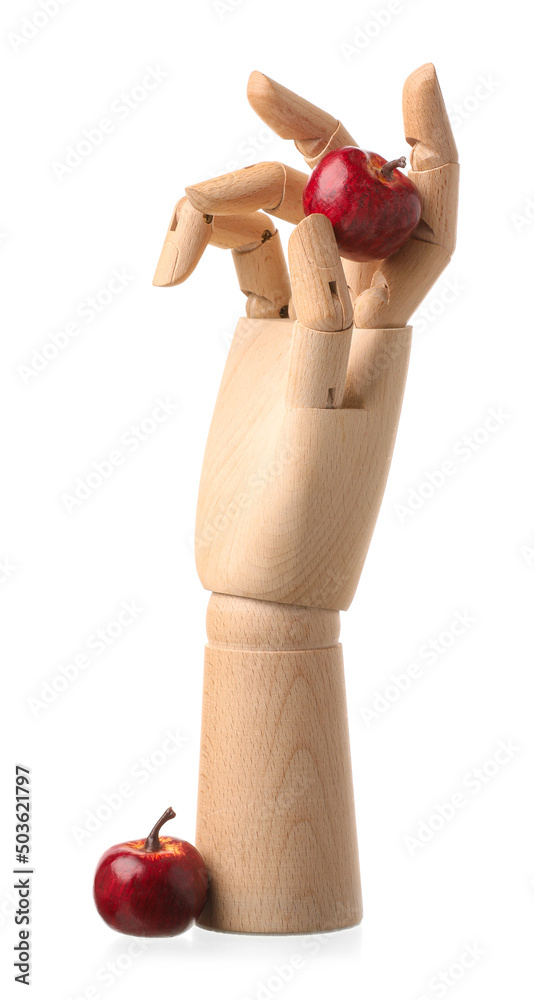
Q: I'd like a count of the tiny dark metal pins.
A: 3